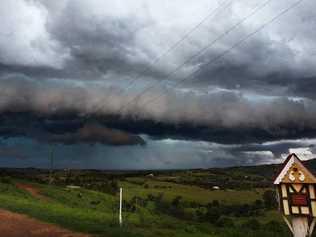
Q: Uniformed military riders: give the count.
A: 0